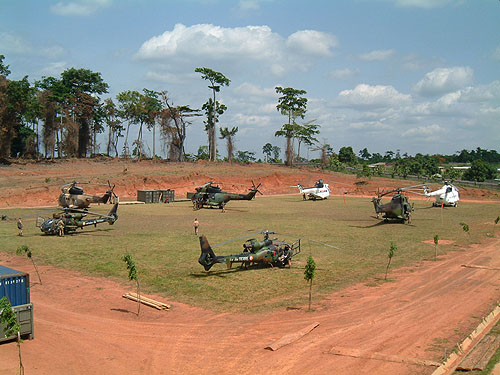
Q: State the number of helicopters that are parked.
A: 7